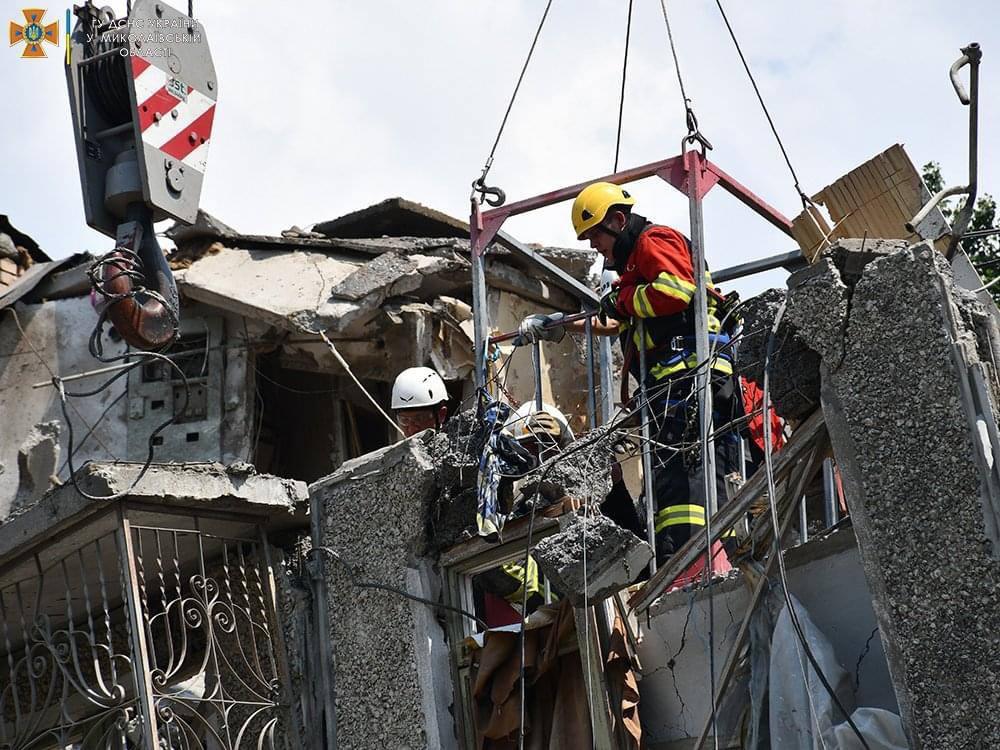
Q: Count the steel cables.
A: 4